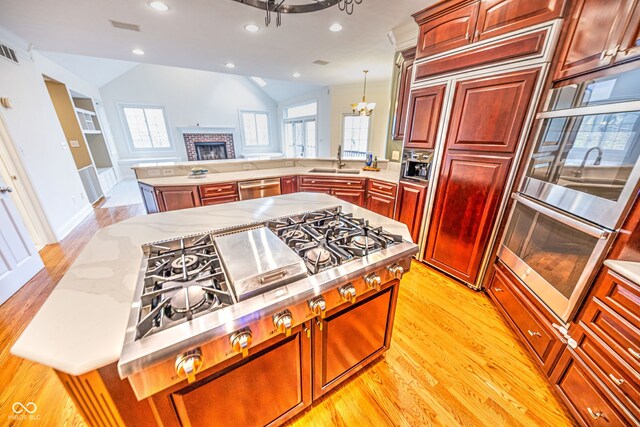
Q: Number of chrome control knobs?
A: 7